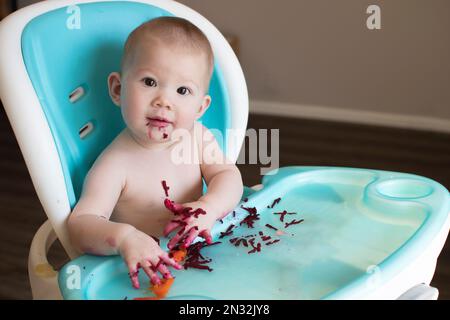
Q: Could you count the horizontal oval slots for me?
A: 2